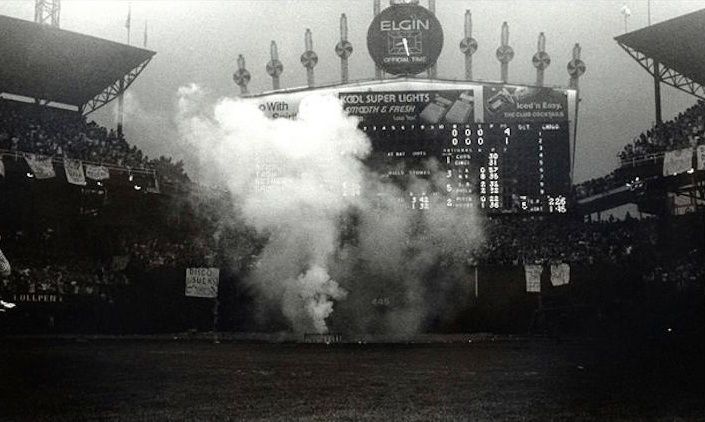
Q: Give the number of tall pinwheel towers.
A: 8